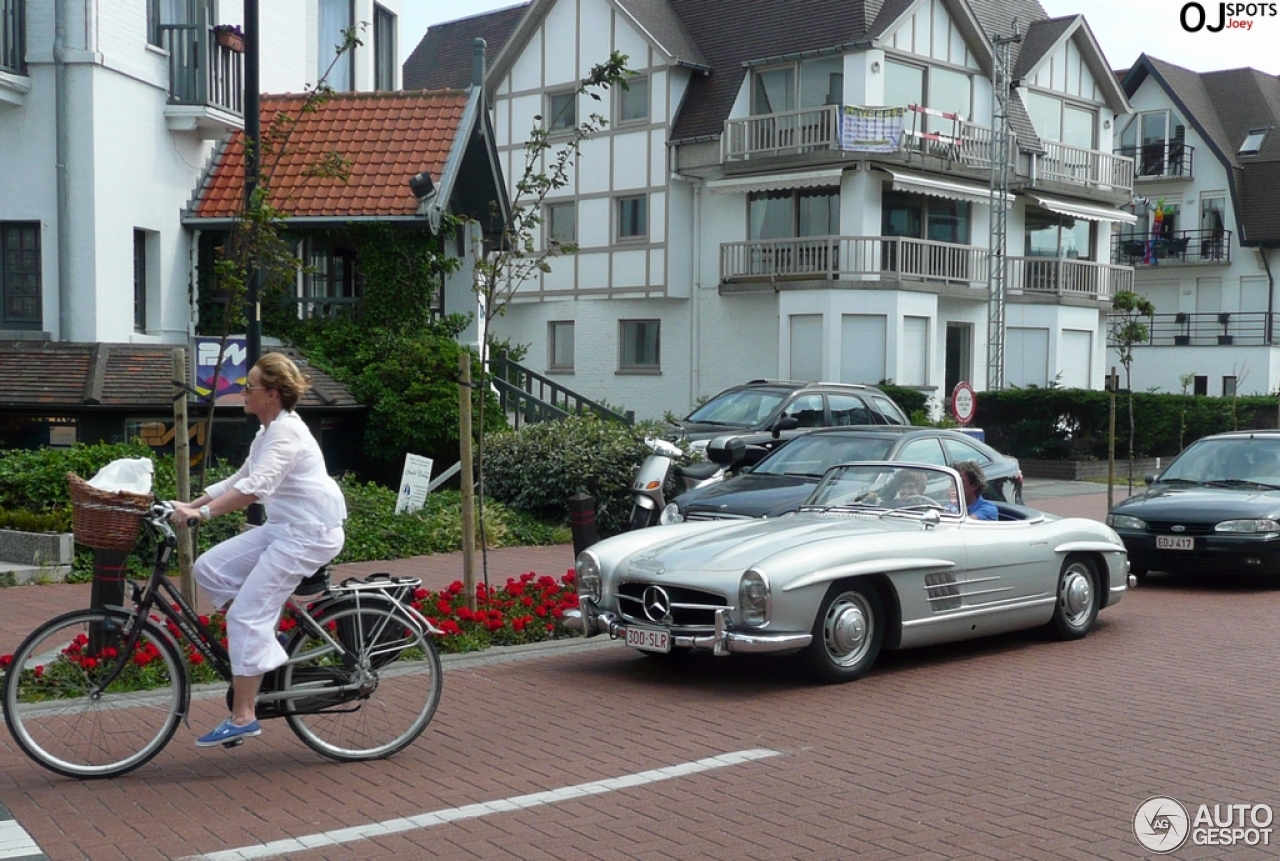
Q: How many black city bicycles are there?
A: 1